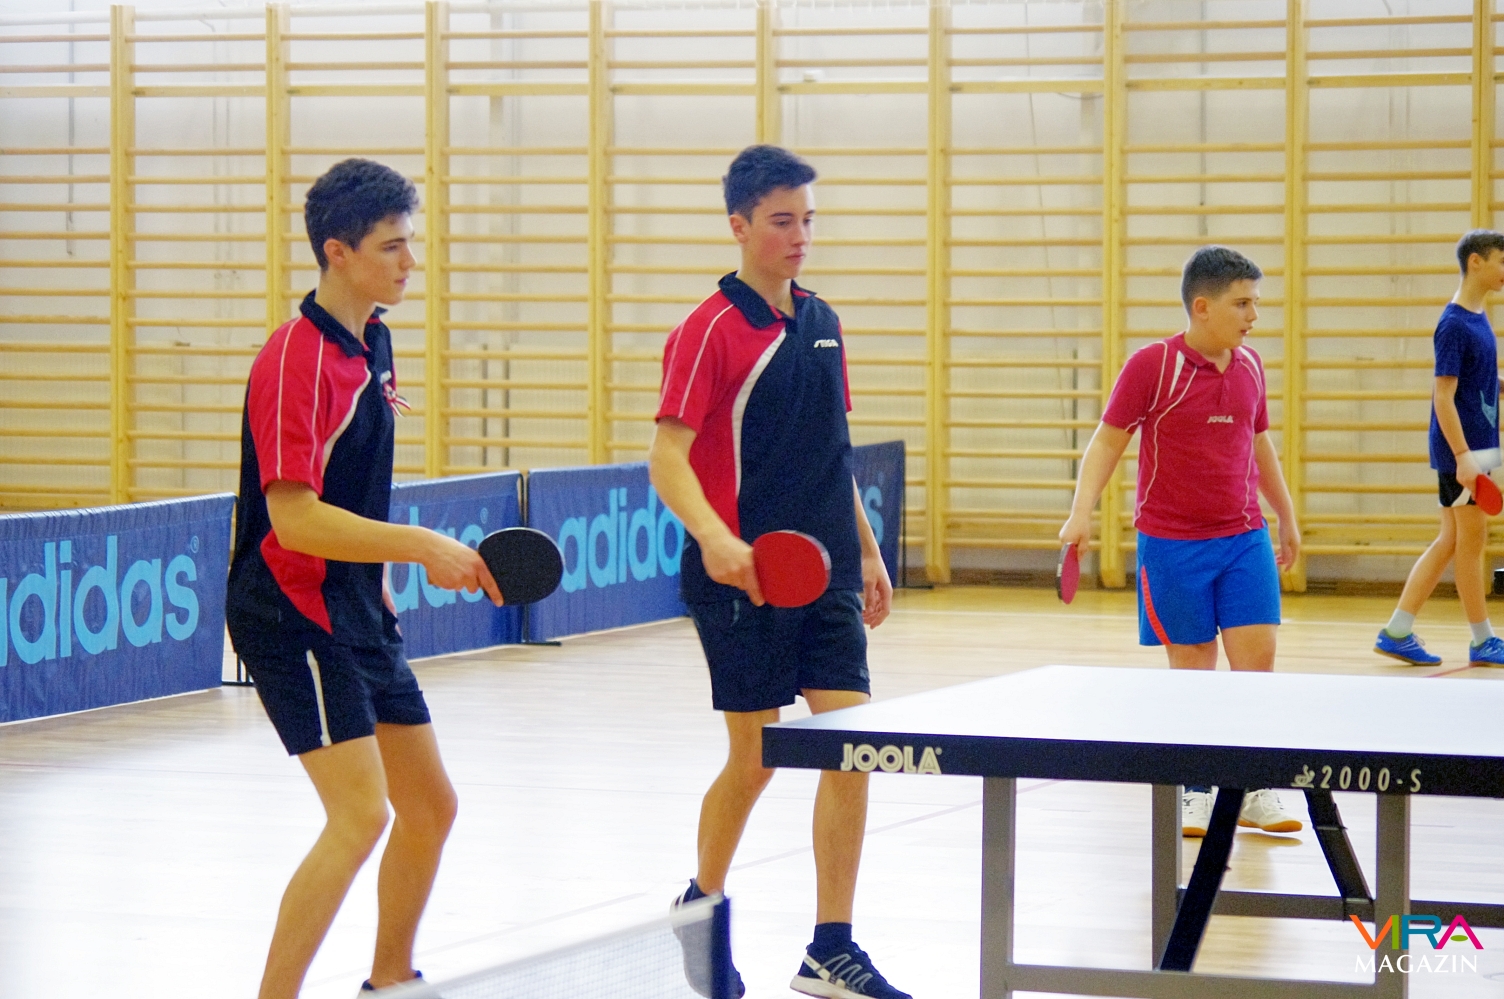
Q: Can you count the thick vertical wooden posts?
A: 9